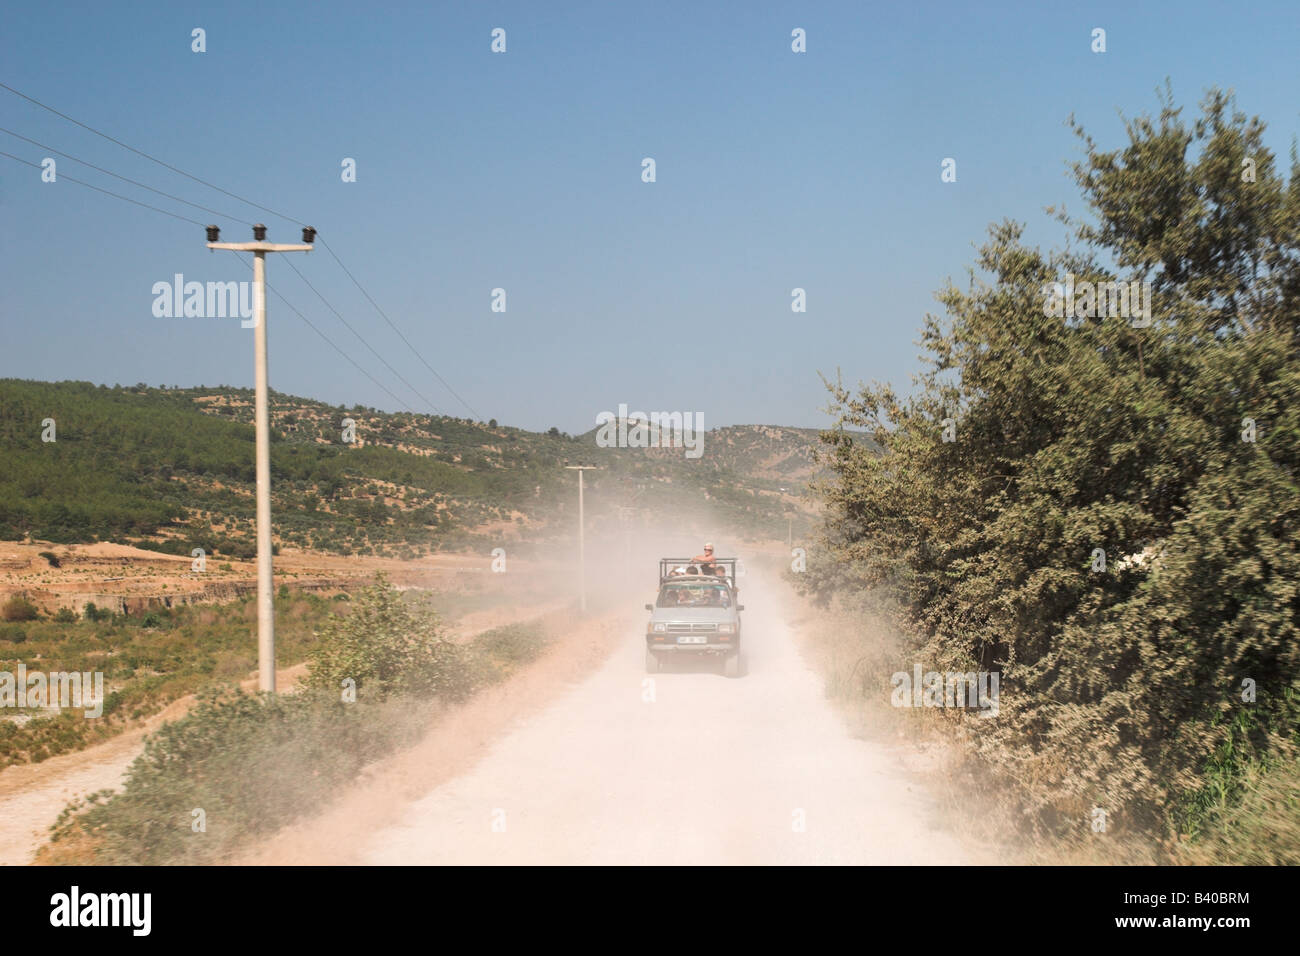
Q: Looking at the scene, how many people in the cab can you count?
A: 2